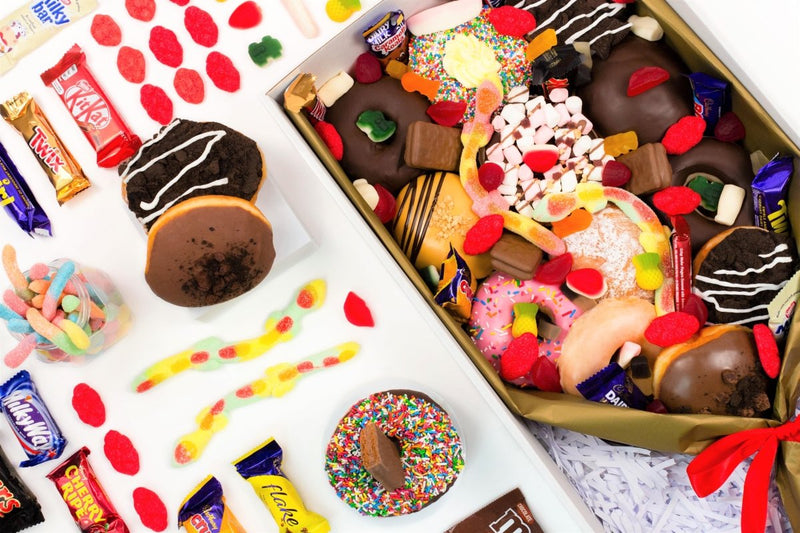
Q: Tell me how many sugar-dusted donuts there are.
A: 1